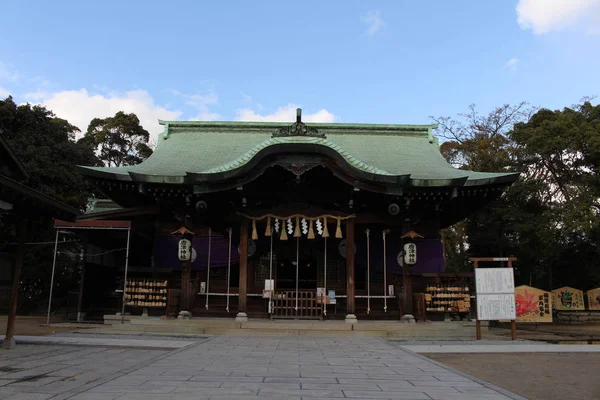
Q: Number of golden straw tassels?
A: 7